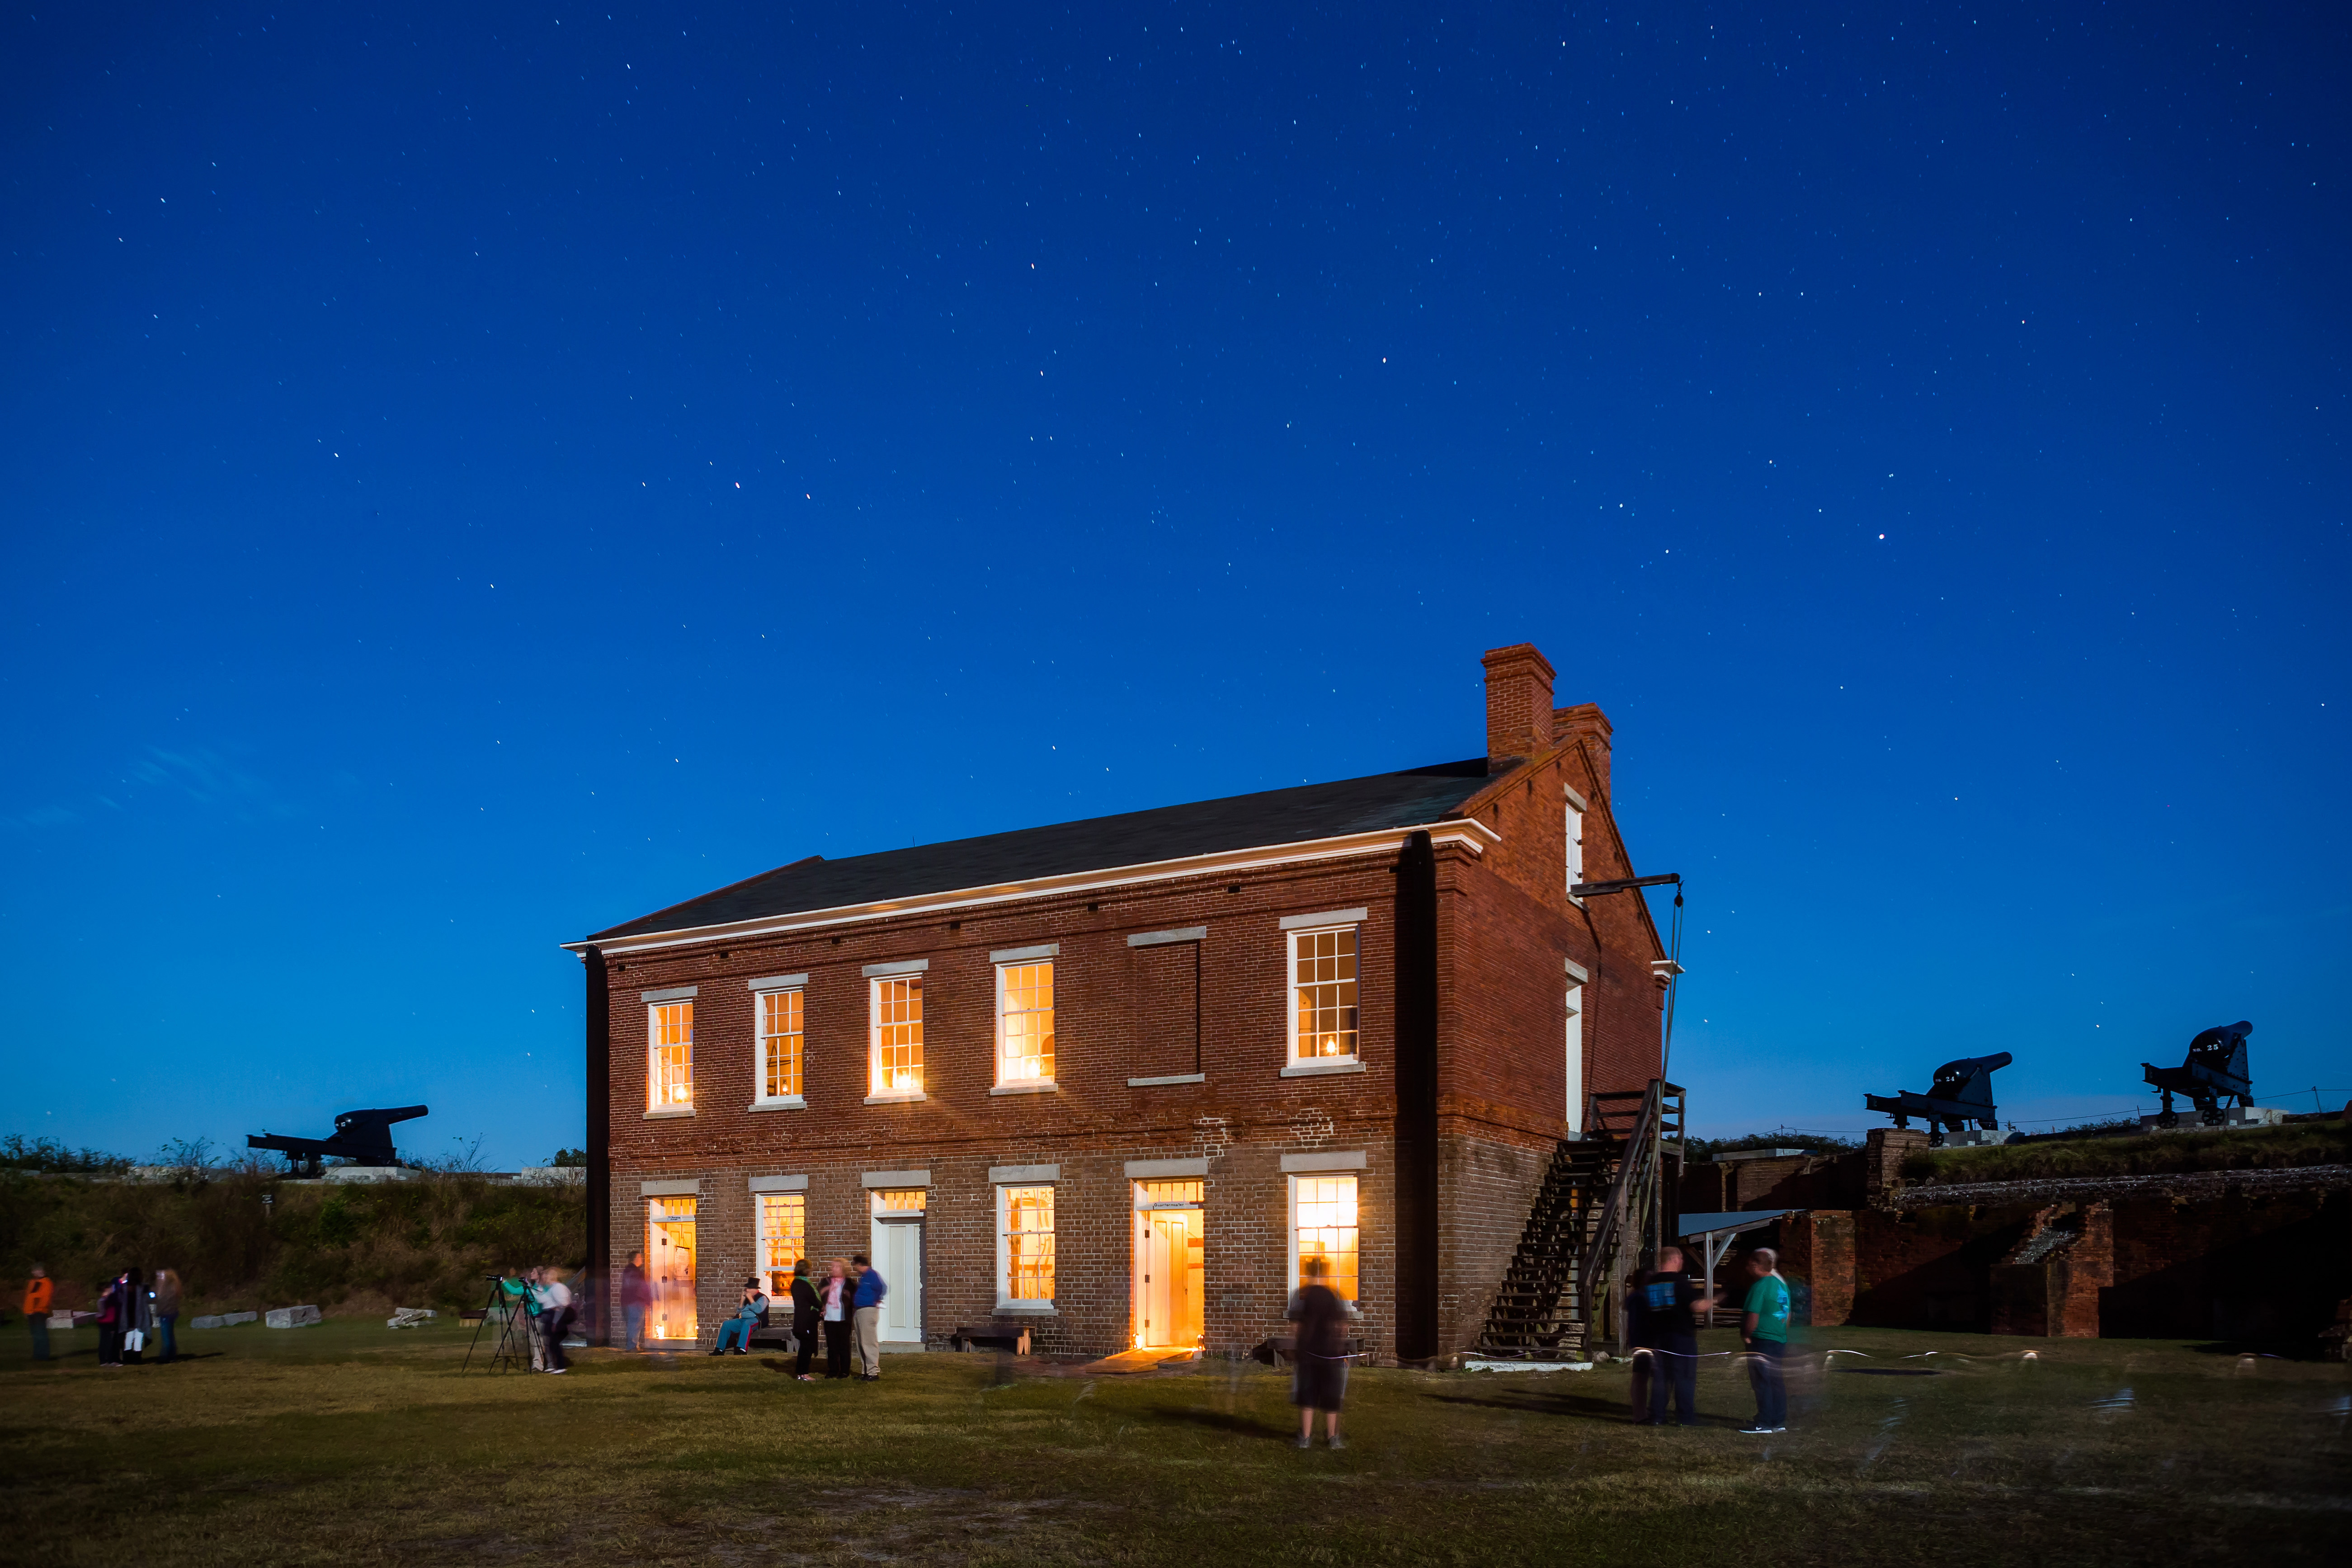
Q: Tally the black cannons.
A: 3